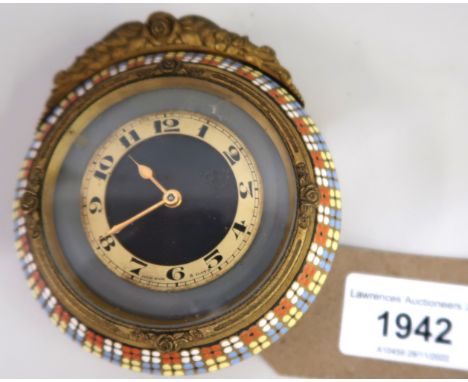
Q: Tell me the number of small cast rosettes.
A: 4